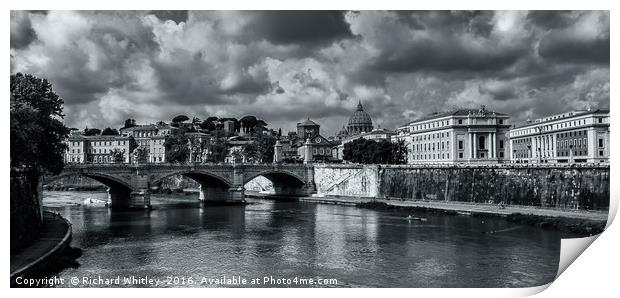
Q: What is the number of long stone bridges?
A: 1